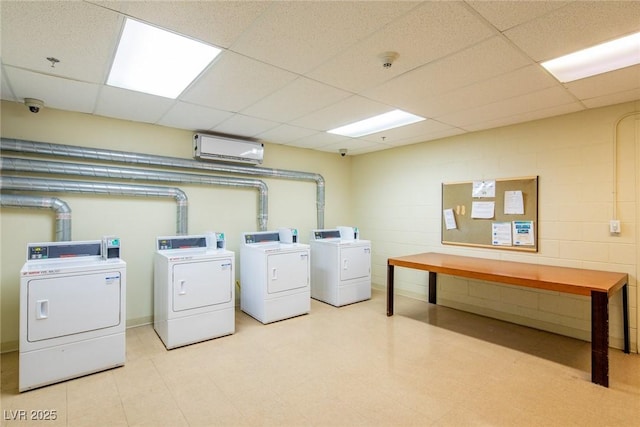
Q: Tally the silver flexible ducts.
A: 4